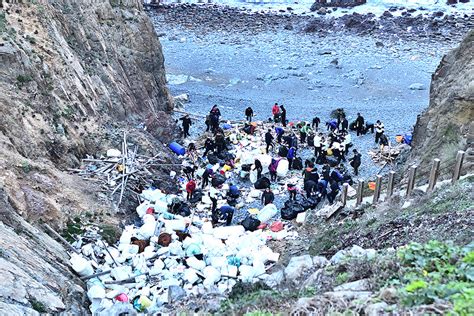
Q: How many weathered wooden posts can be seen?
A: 7